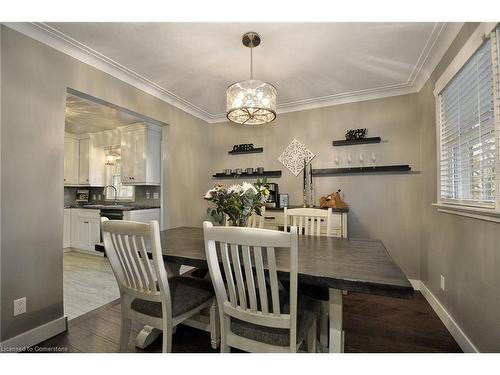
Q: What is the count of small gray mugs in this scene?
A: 4